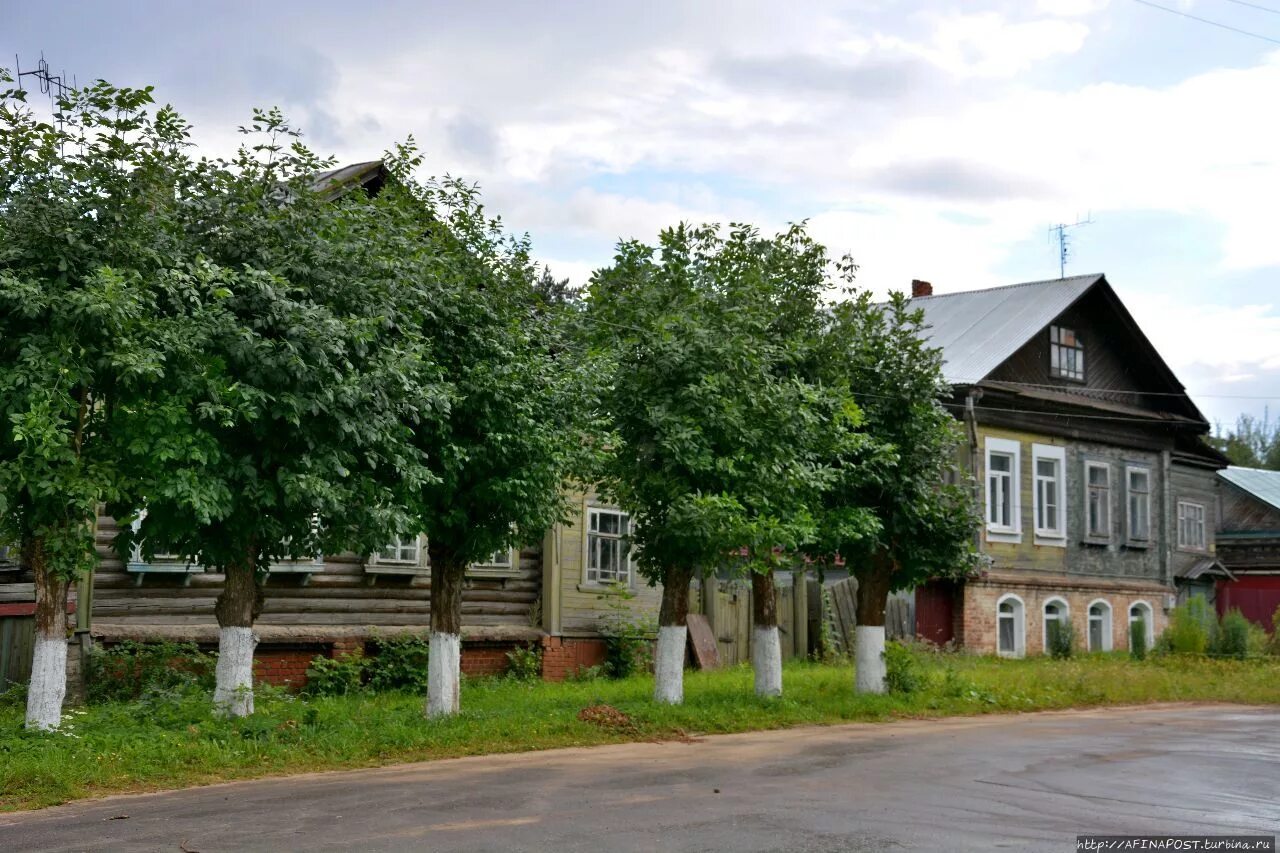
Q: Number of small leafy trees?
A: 6